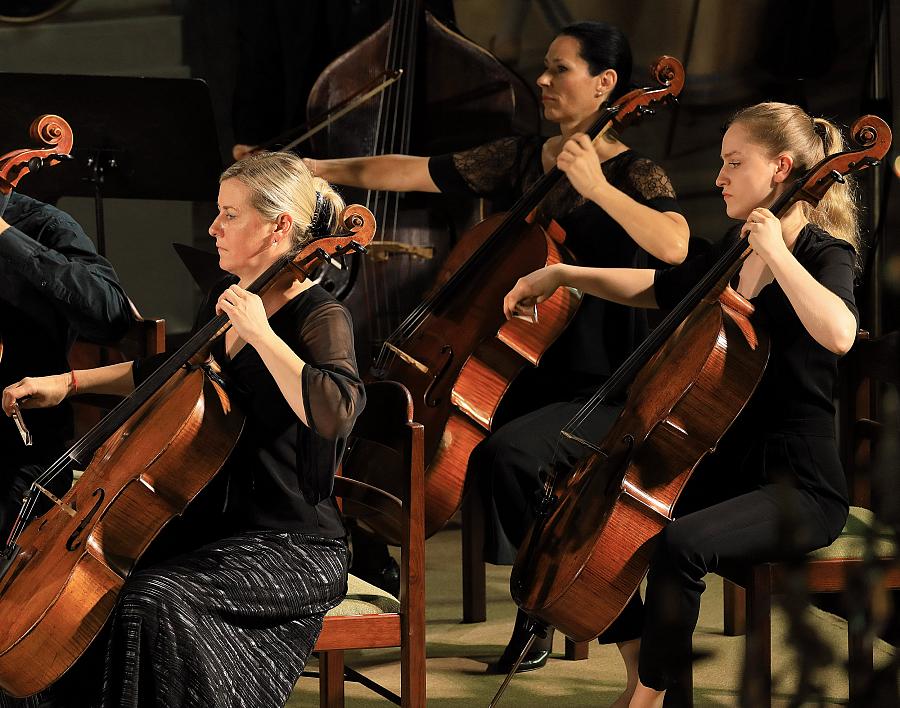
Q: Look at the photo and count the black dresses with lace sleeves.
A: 1